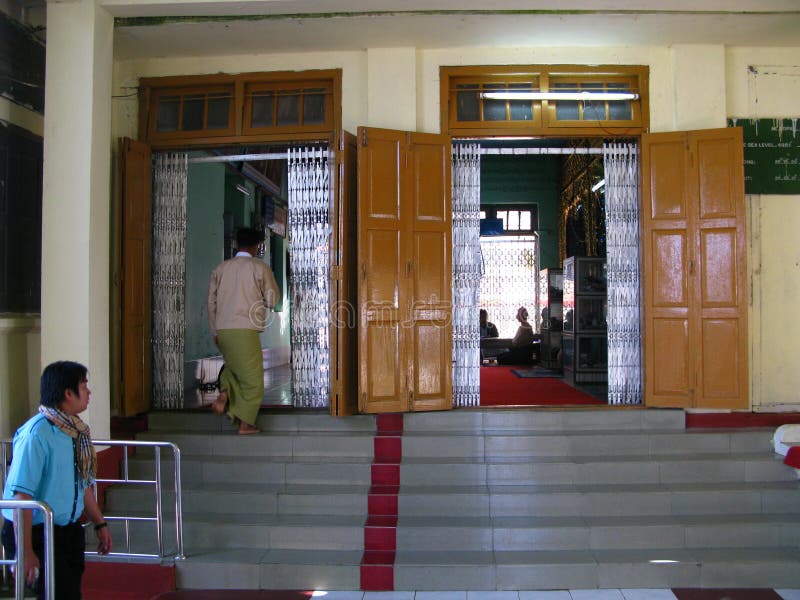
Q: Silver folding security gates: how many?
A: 4